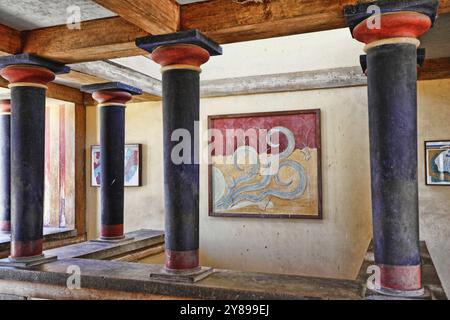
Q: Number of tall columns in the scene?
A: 5